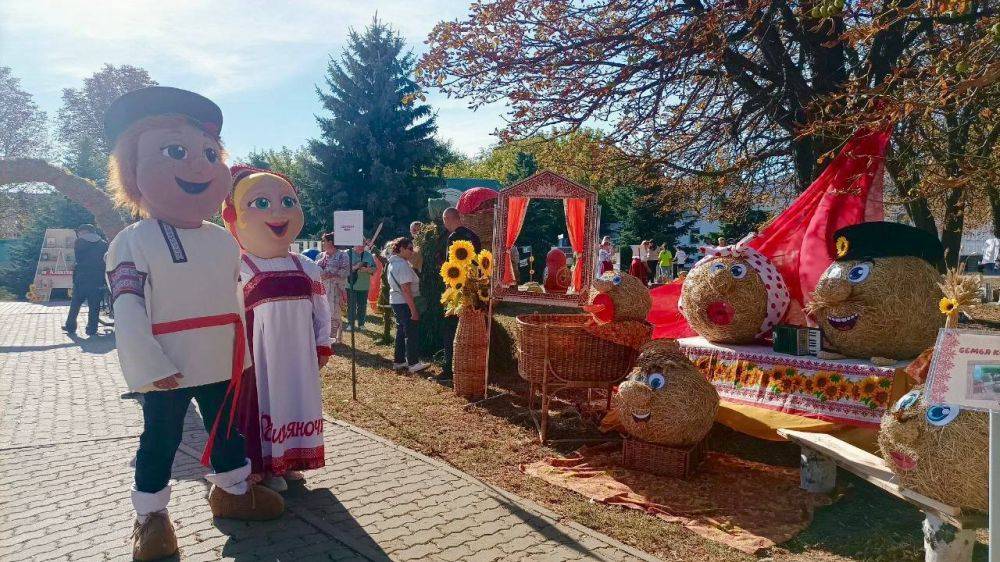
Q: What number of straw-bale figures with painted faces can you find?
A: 5